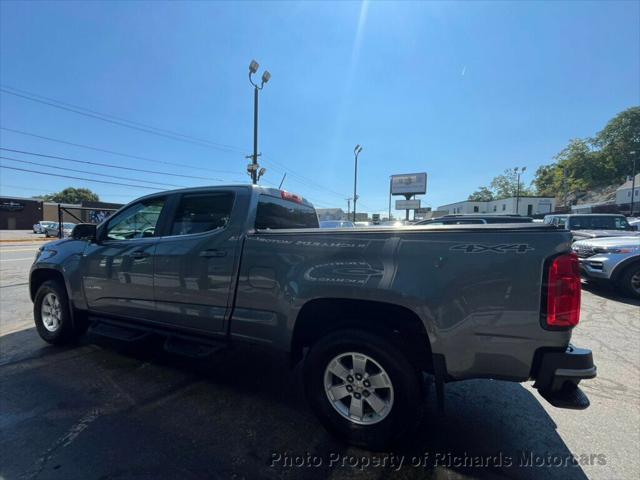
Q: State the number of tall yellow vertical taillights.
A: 0